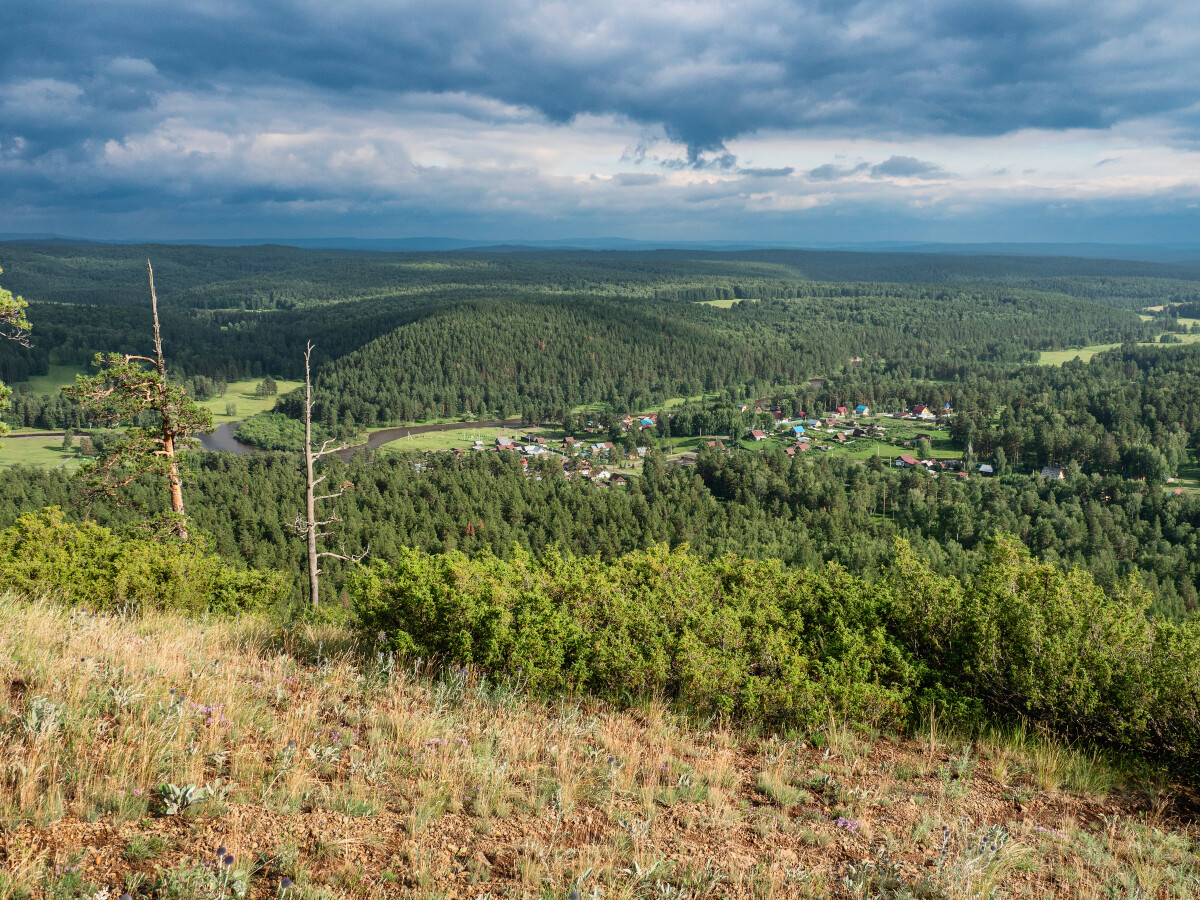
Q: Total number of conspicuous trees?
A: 2